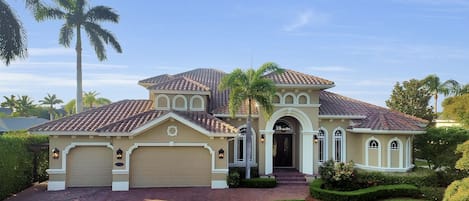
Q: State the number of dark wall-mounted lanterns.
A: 5